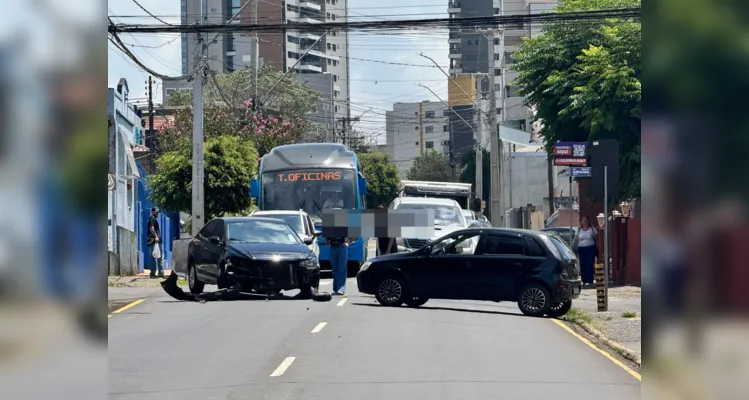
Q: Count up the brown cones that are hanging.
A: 0